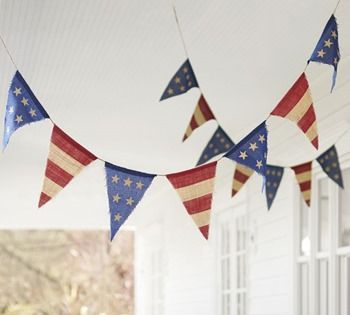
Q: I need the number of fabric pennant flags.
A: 14